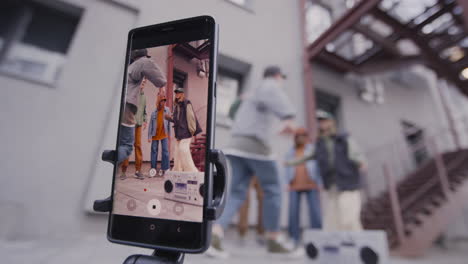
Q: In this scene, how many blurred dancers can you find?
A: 4